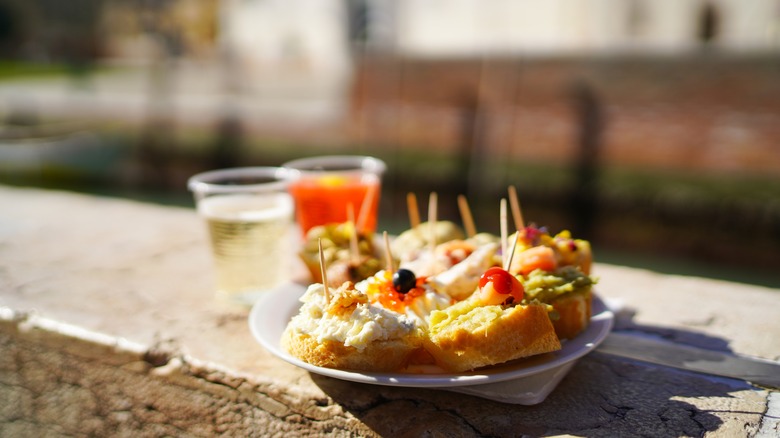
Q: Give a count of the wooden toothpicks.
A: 10